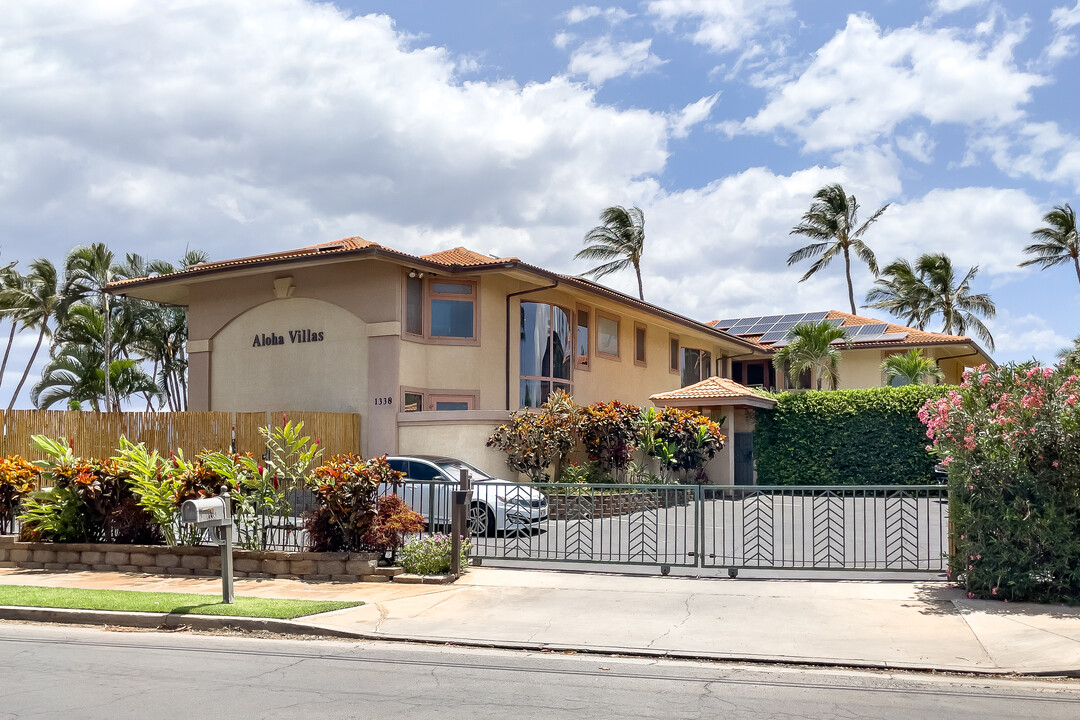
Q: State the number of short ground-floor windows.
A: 2